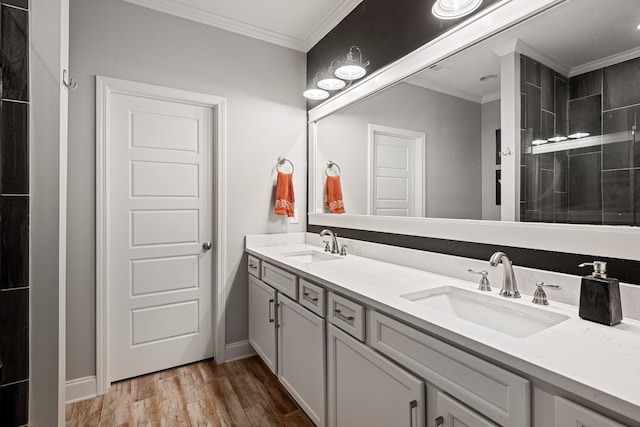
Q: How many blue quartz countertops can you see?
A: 0